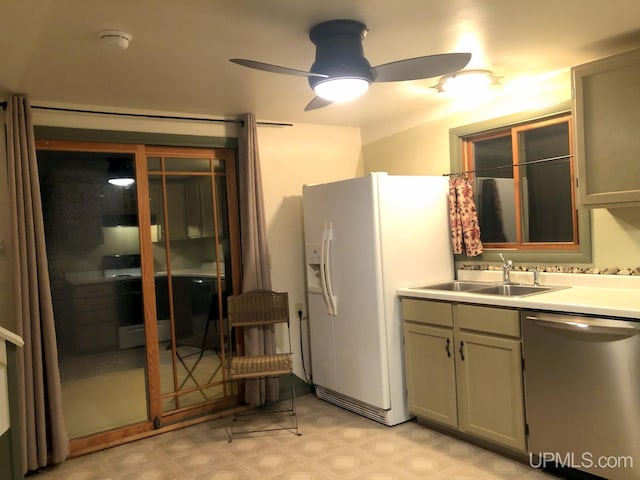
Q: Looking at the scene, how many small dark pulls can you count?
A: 2